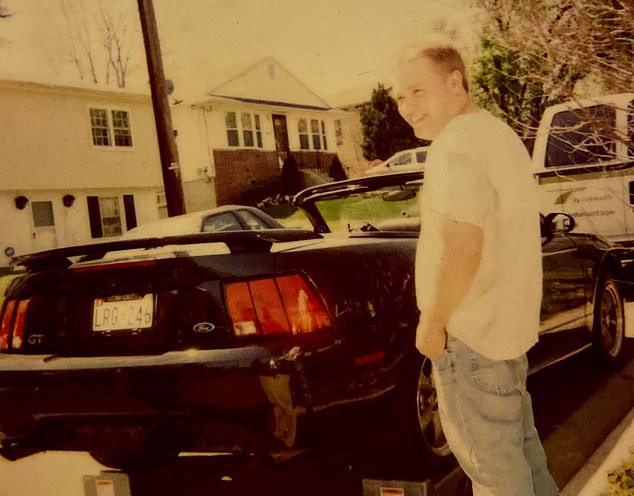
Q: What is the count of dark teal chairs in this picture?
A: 0